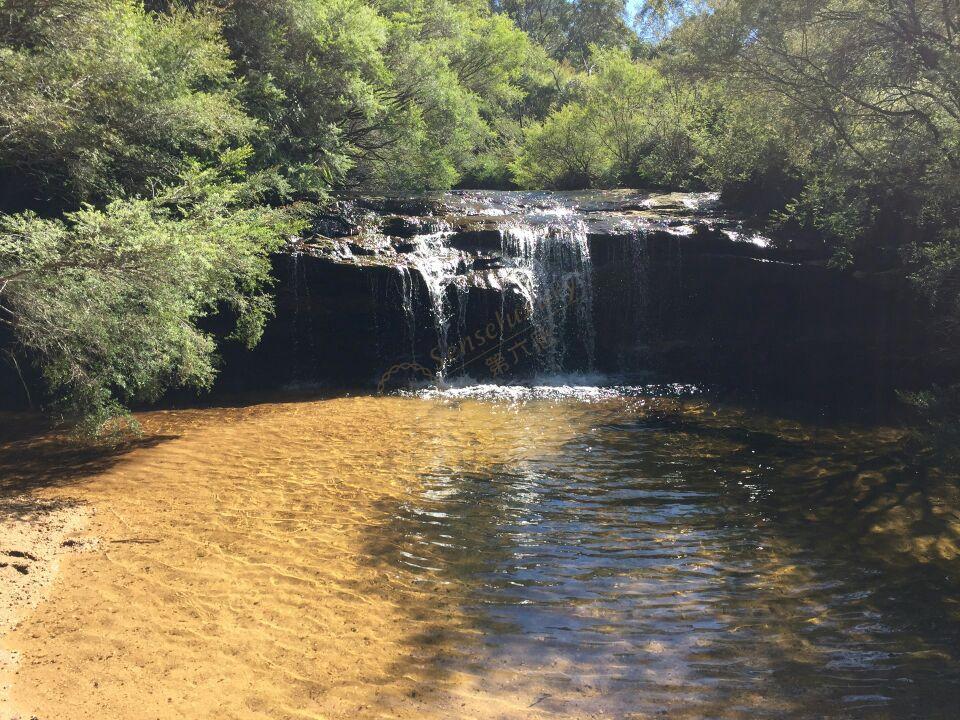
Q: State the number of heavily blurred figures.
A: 0